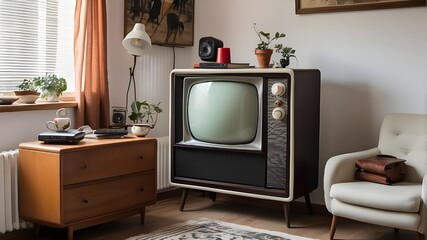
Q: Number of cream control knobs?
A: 2